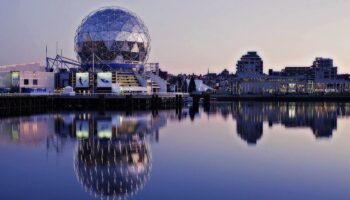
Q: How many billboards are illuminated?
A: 2